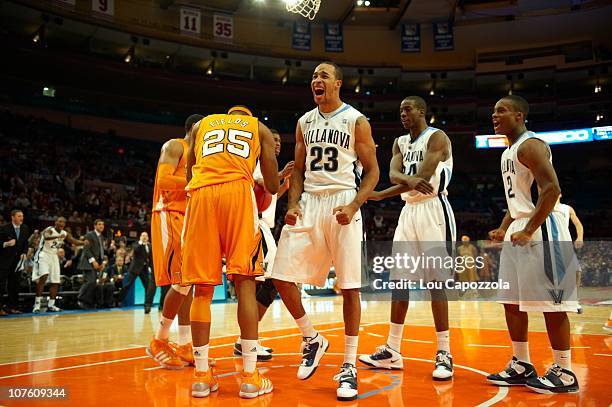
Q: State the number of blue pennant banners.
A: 4